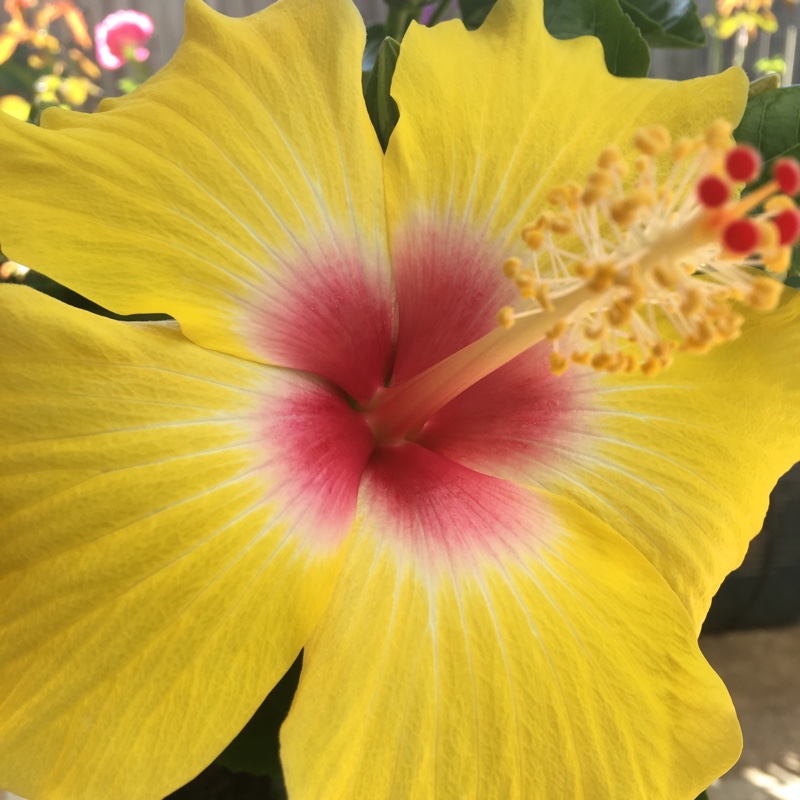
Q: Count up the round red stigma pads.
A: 5